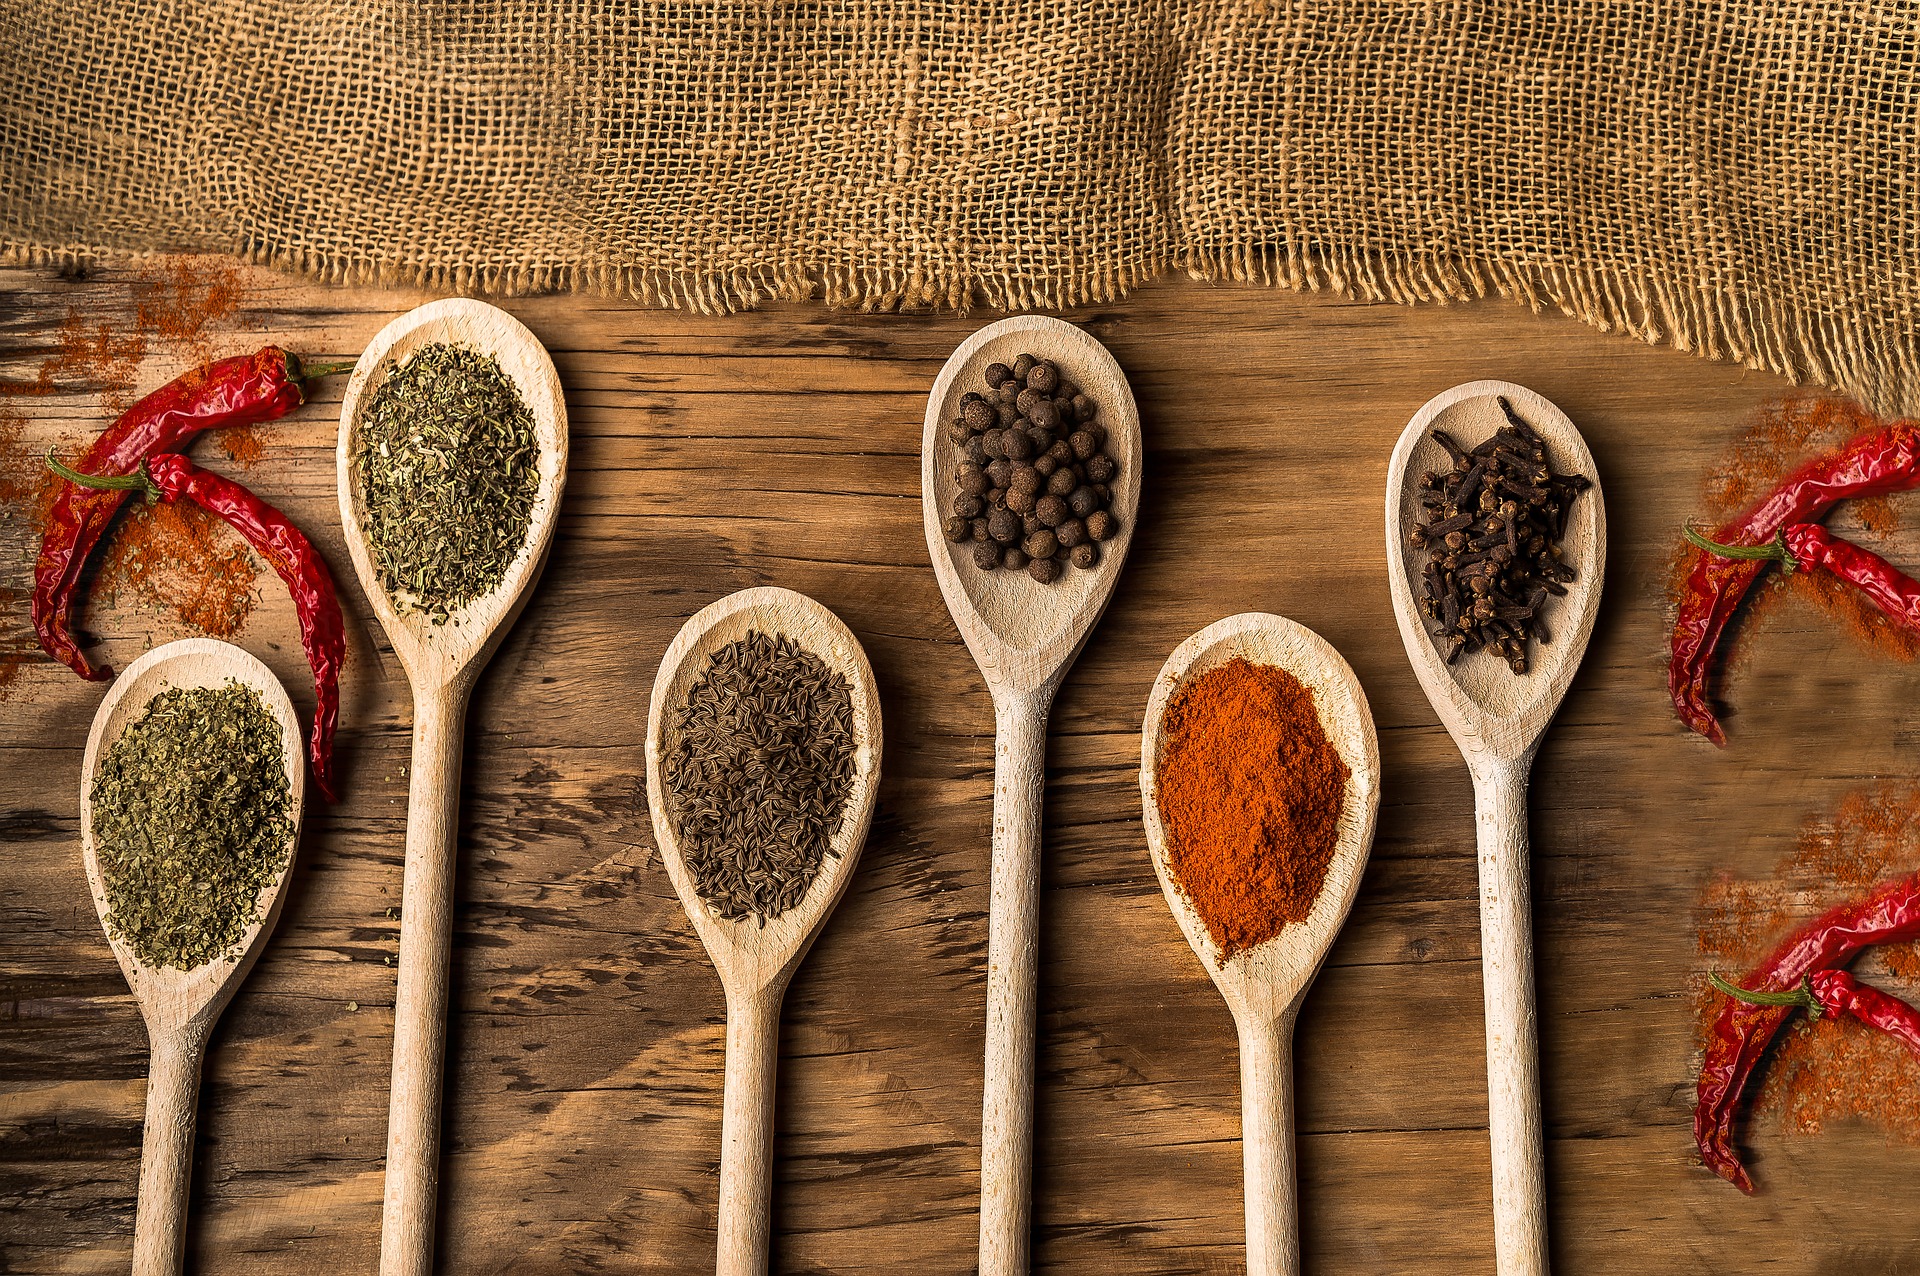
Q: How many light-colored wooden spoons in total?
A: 6